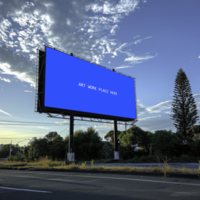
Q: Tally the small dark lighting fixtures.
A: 2